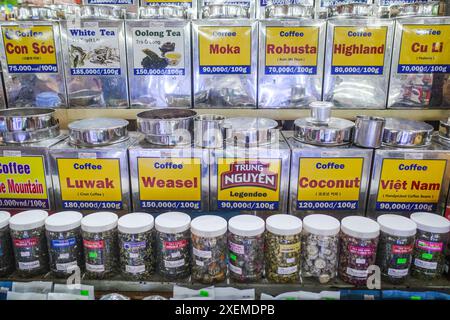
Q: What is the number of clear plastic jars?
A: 13